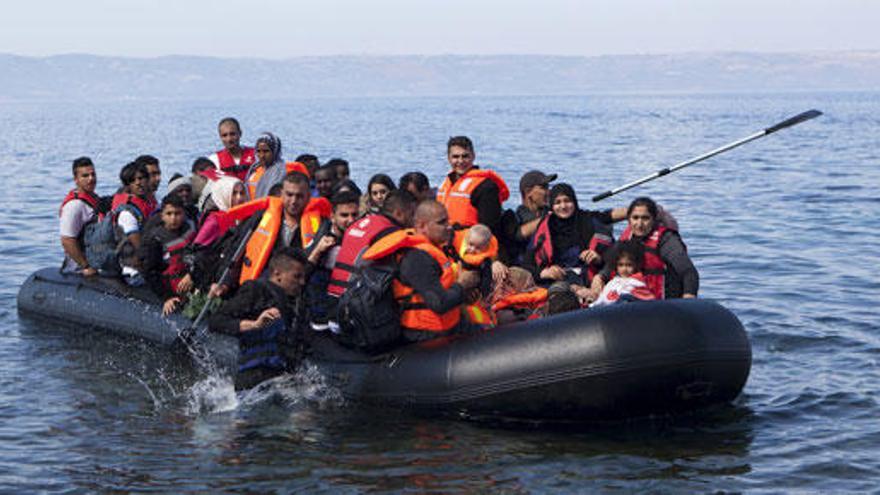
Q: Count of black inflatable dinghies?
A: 1